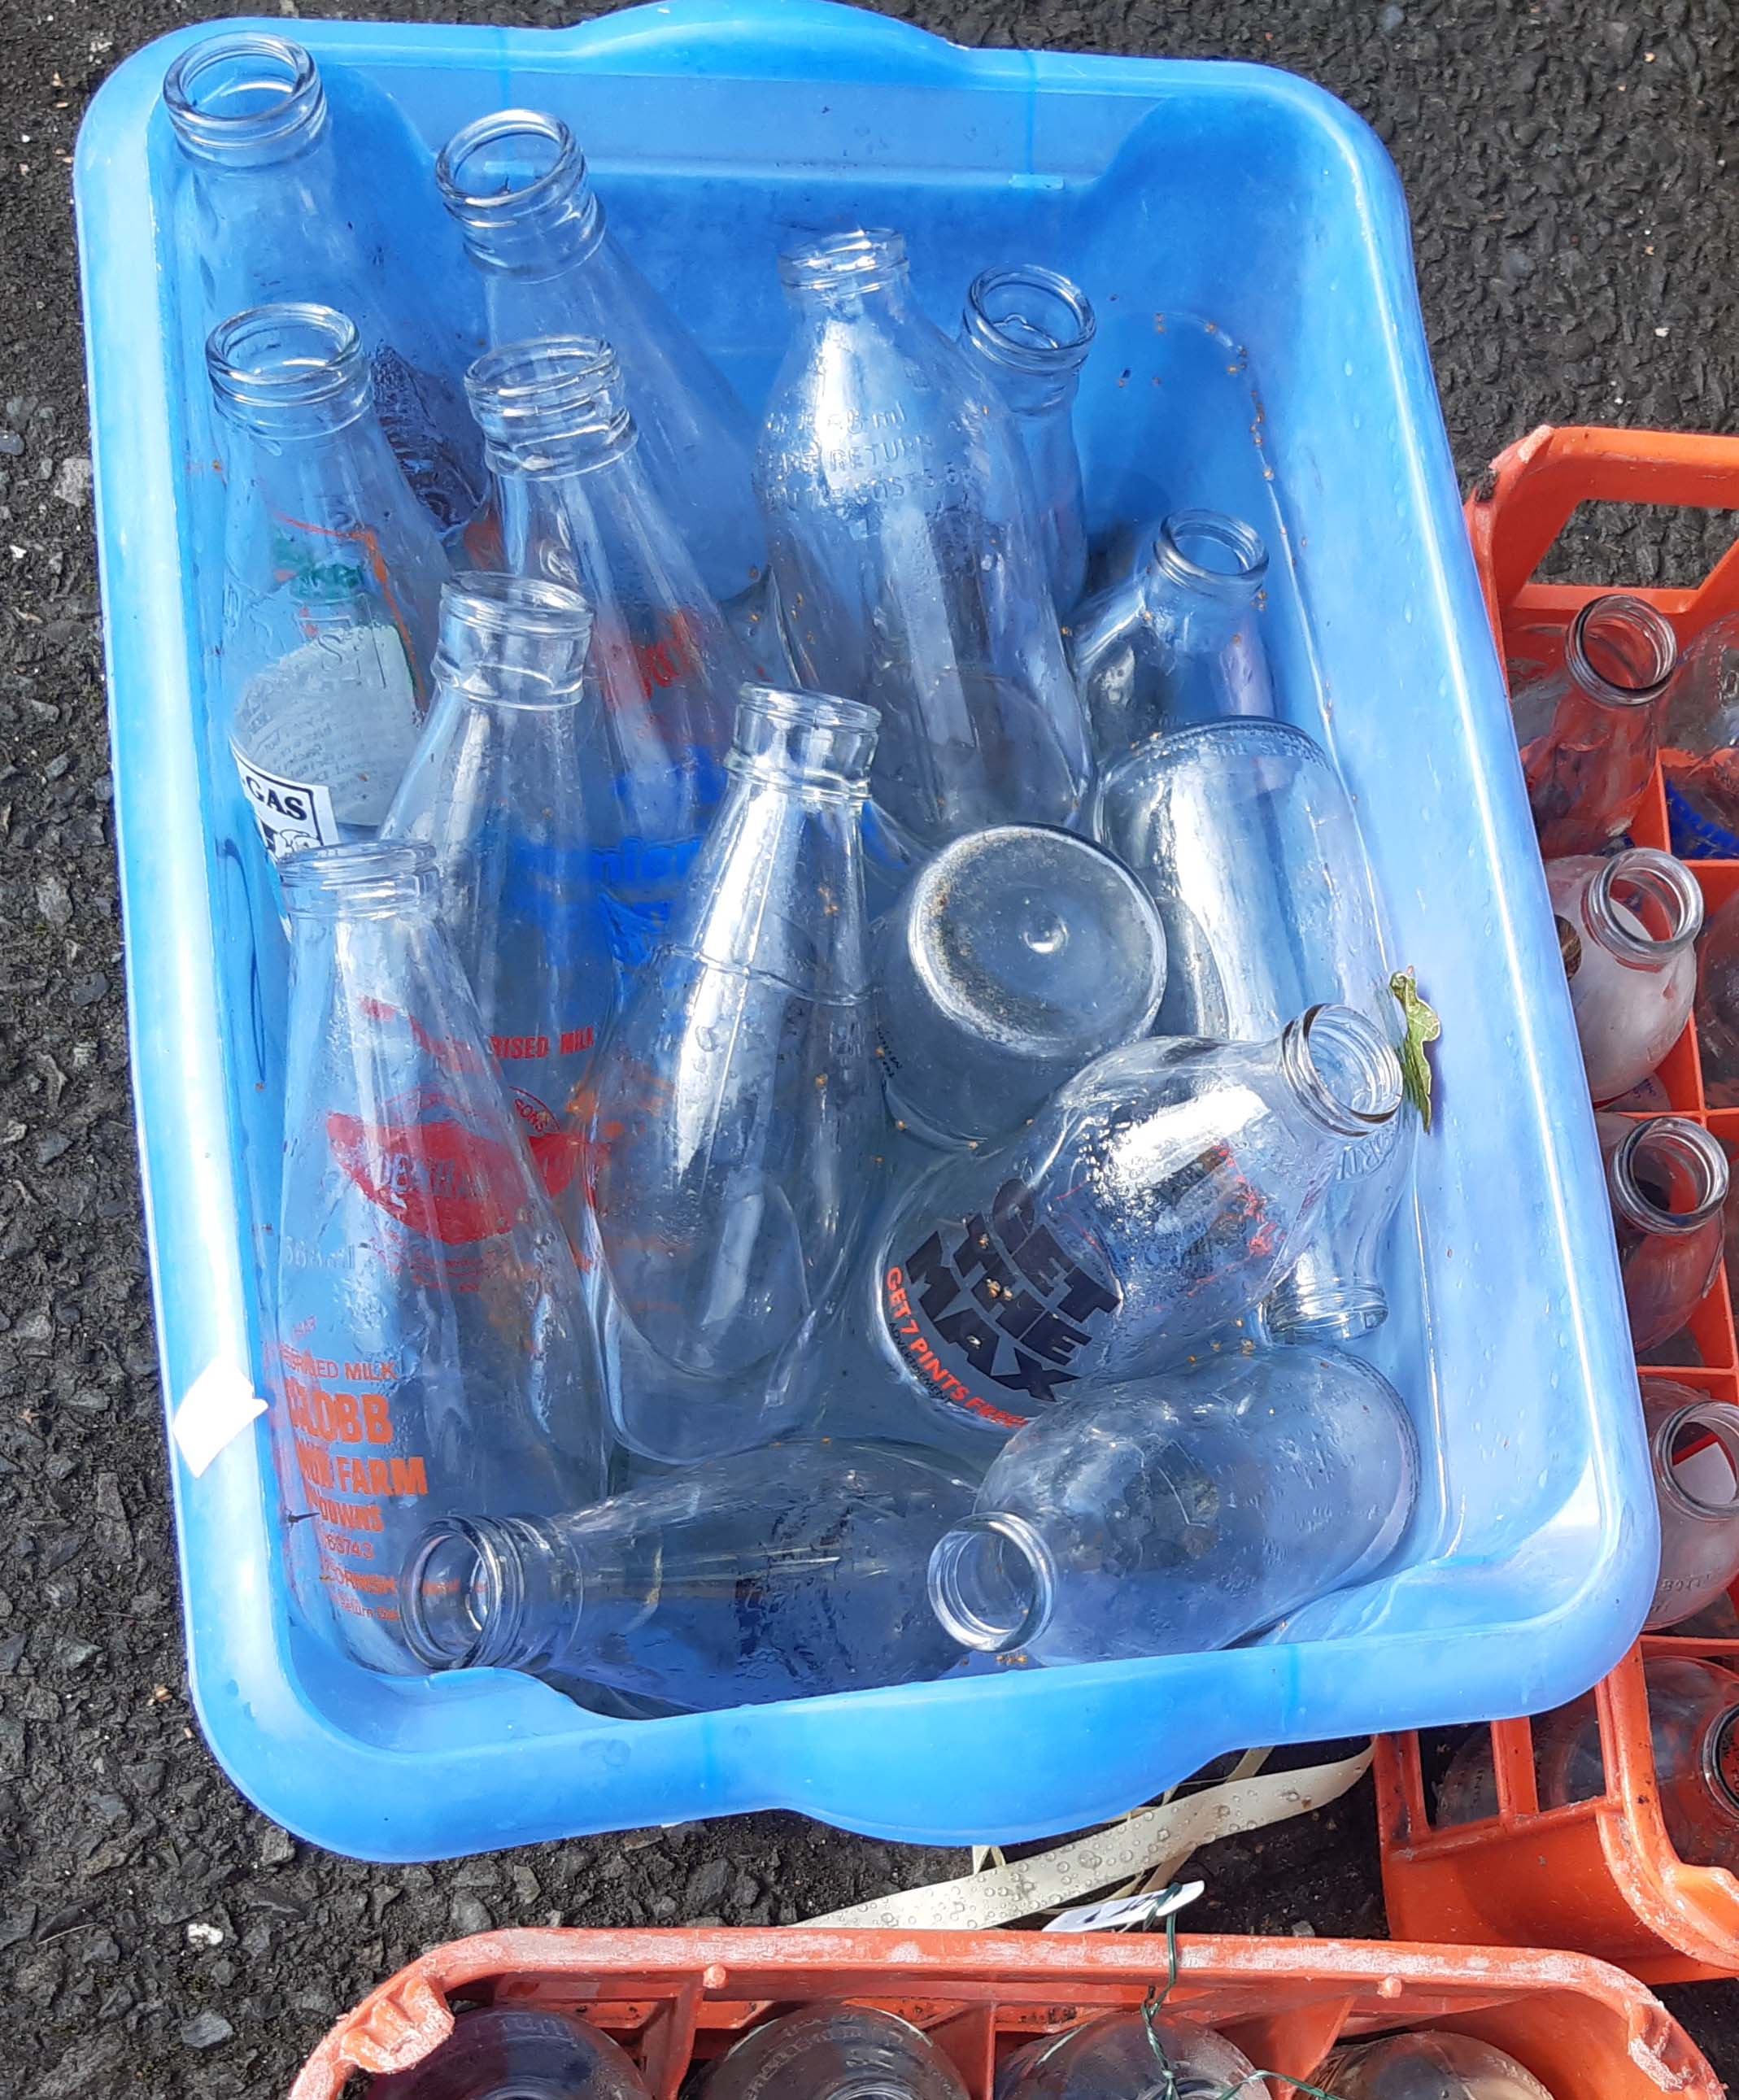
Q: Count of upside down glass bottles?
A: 2